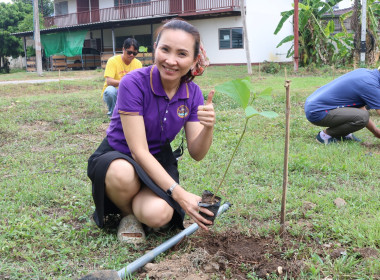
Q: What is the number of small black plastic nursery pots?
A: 1